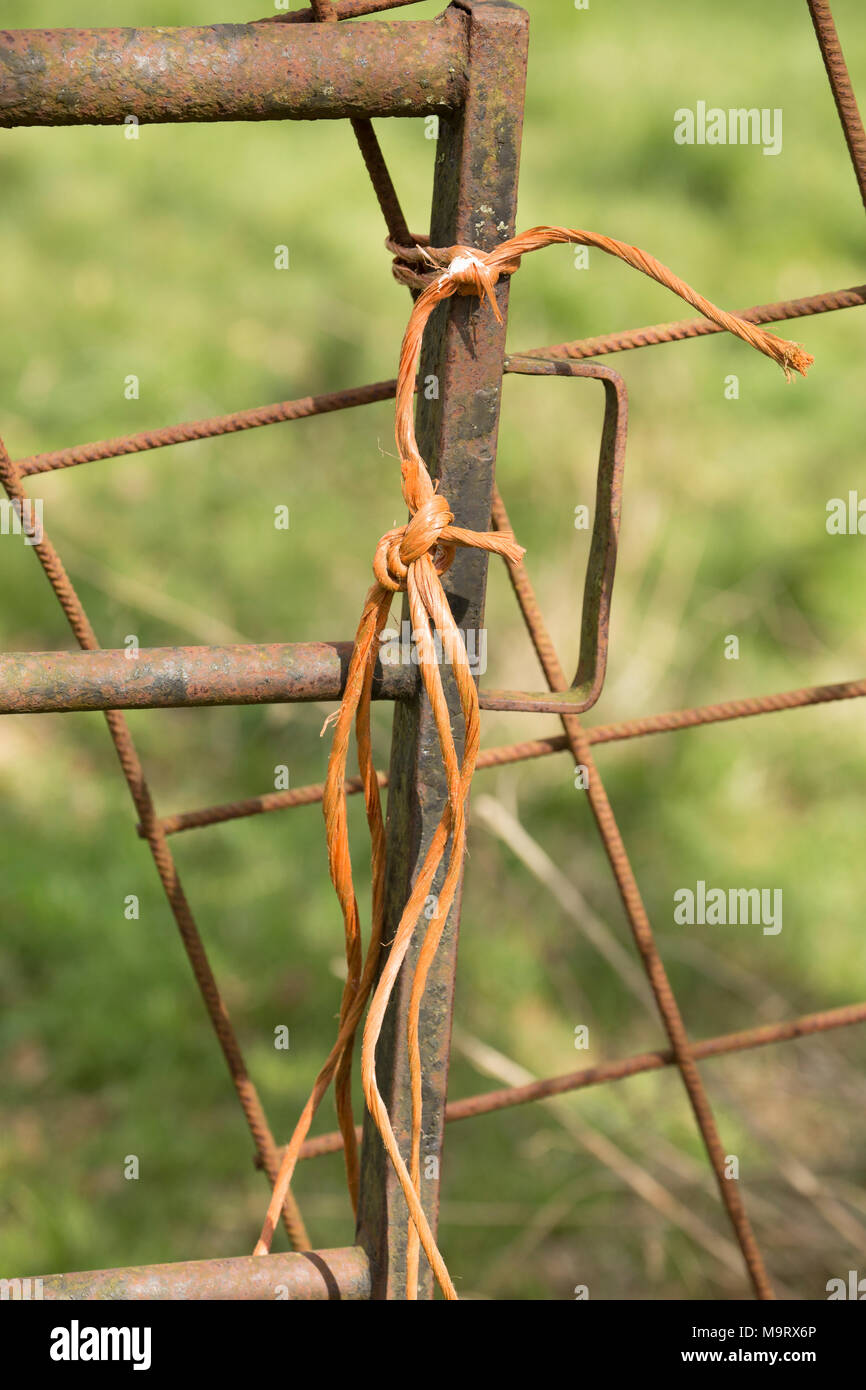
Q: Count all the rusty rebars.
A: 7